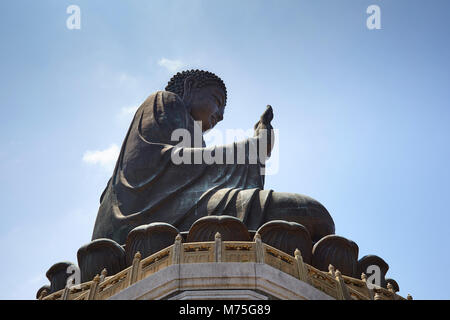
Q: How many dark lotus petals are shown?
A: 9